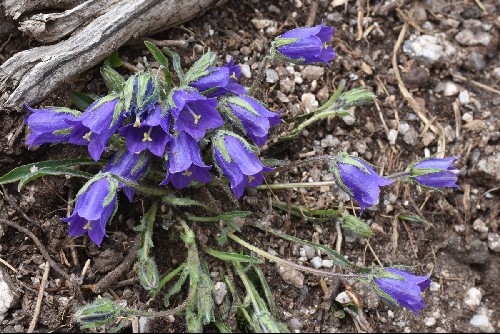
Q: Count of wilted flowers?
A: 1